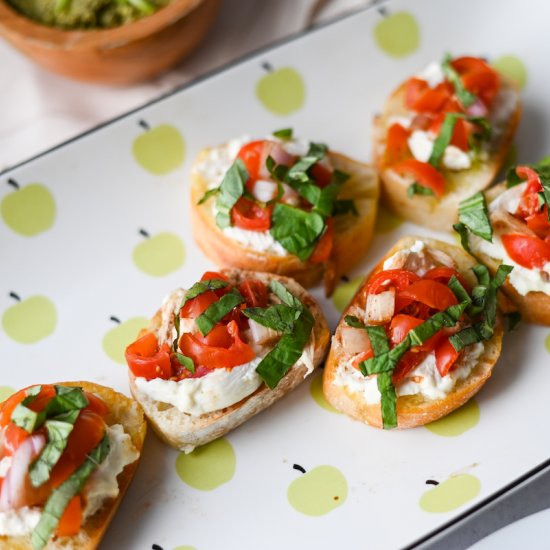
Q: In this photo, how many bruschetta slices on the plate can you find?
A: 6